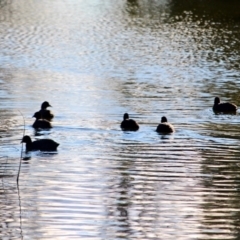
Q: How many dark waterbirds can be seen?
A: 6